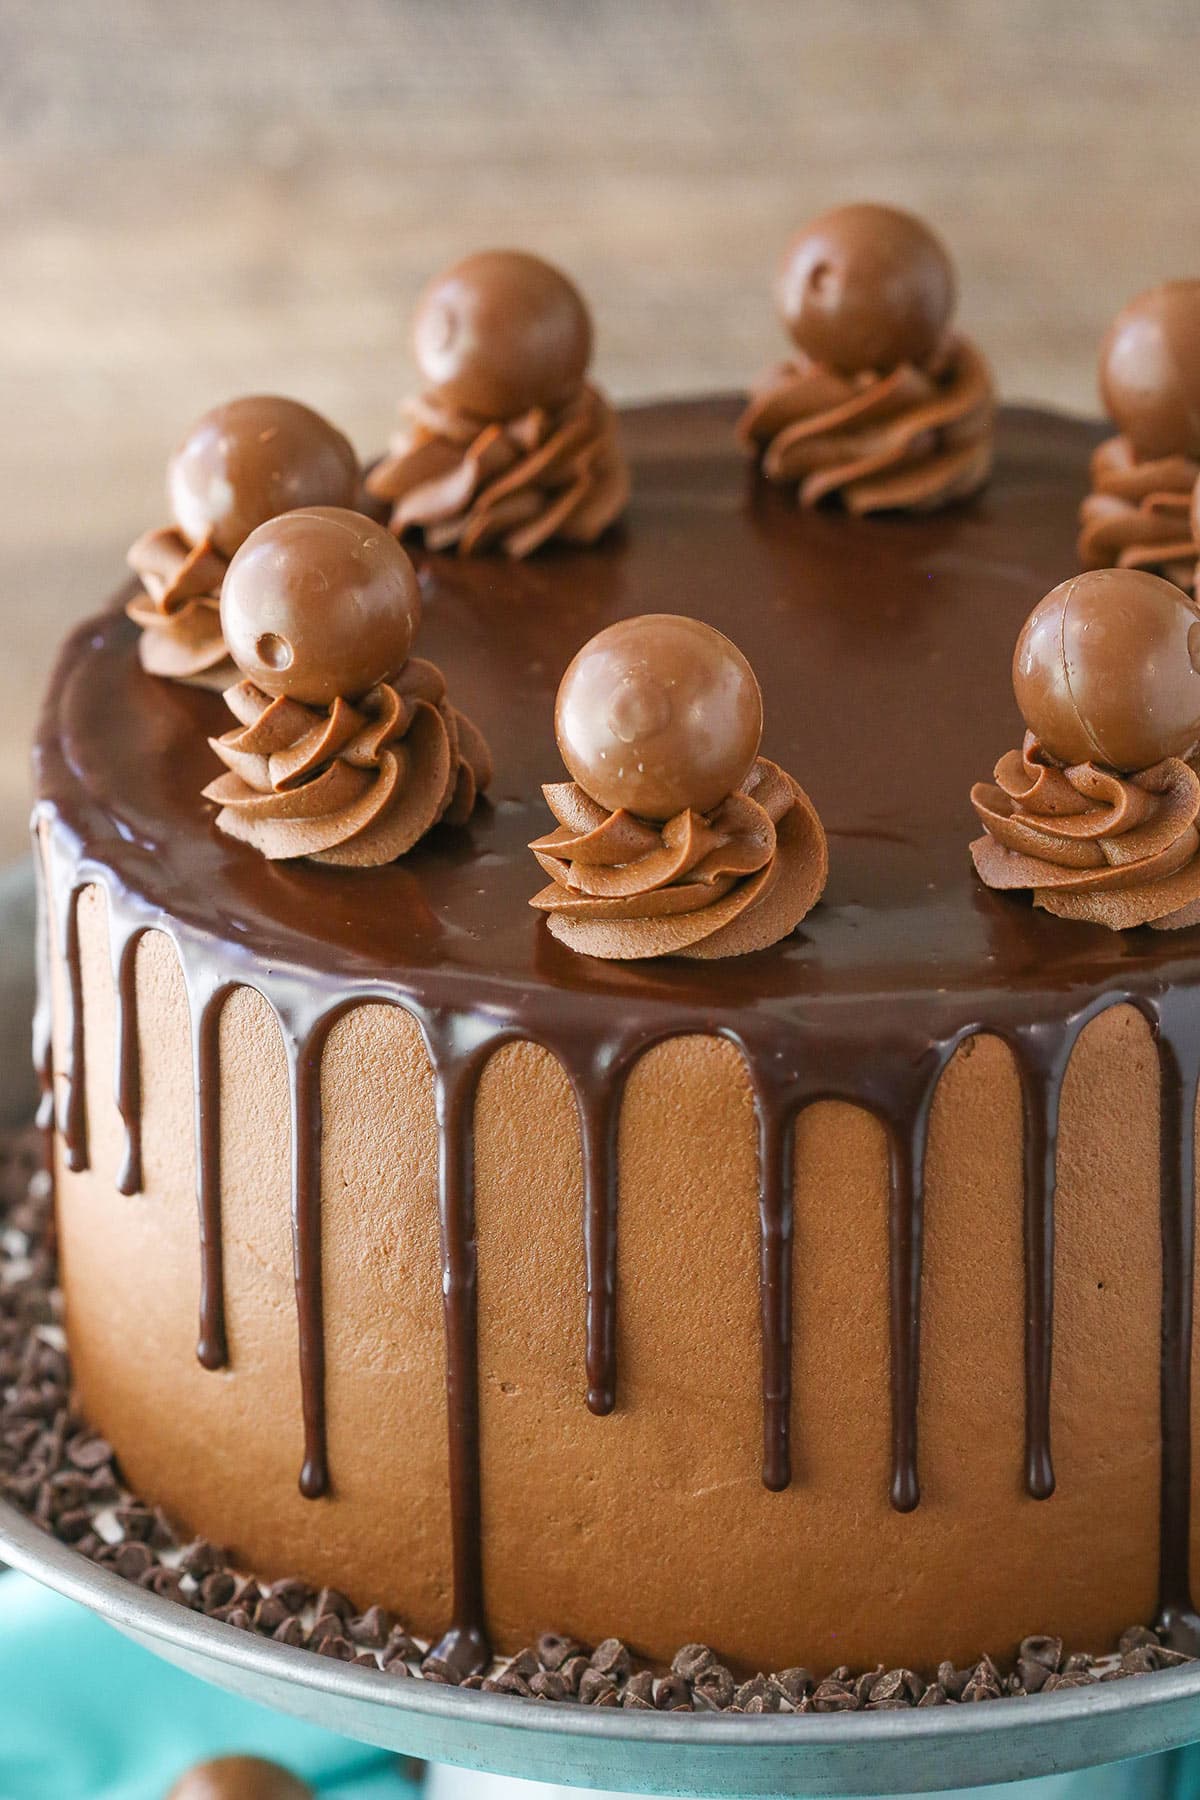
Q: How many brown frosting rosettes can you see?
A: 7